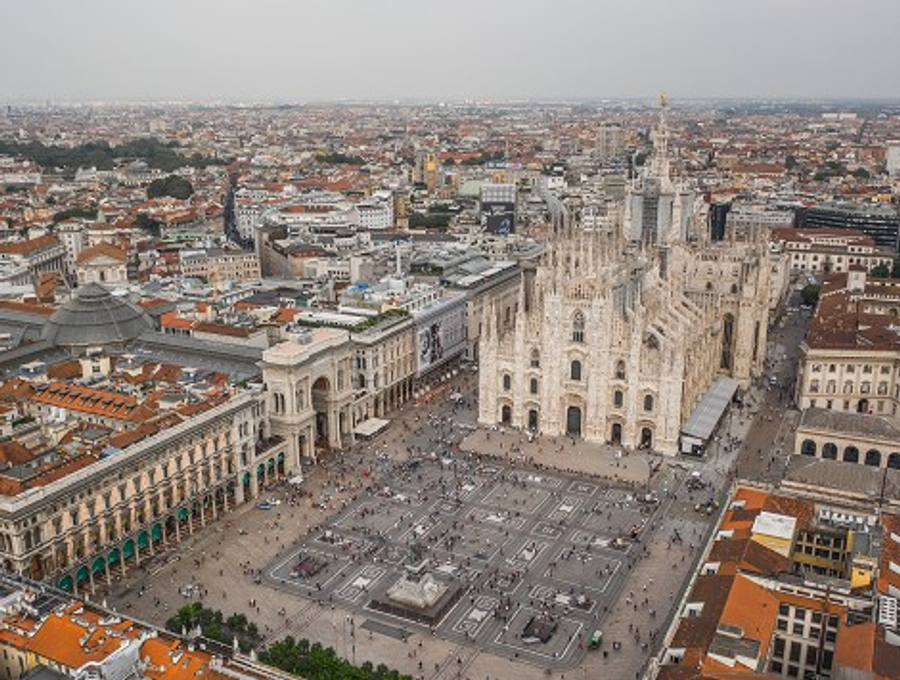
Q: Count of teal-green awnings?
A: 12